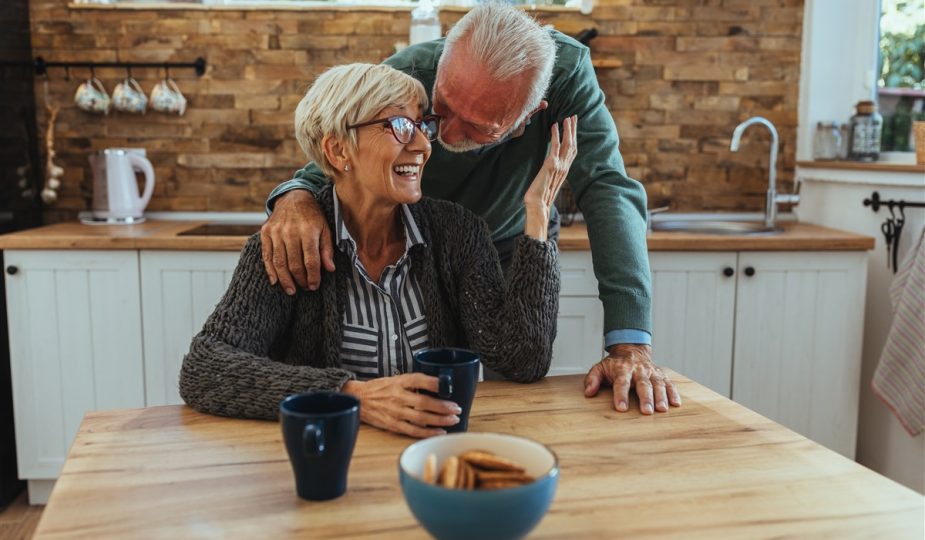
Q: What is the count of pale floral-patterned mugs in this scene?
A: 3